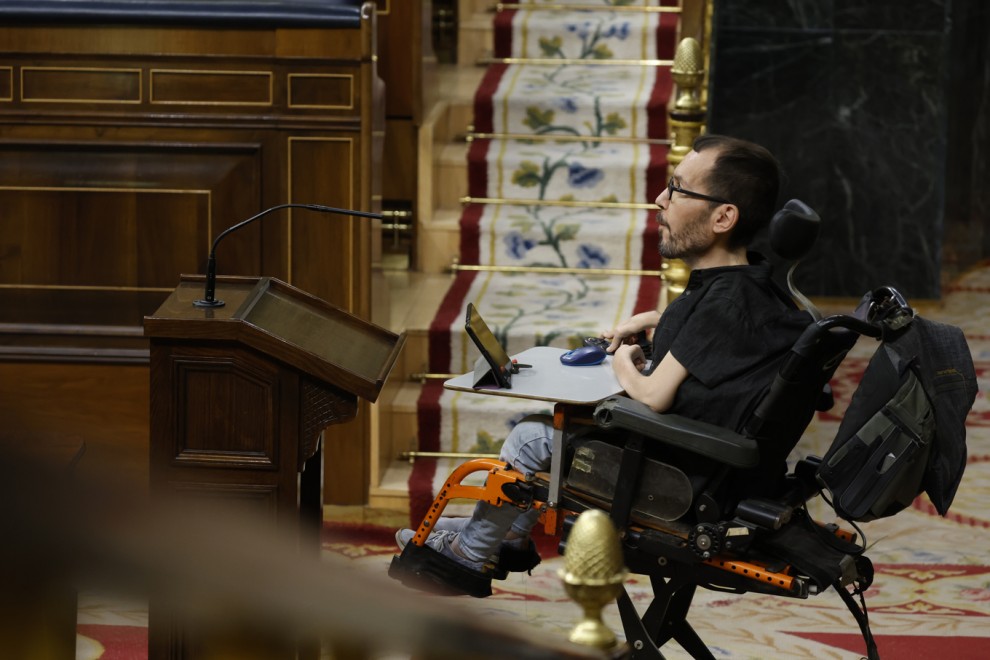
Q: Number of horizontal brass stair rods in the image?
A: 7